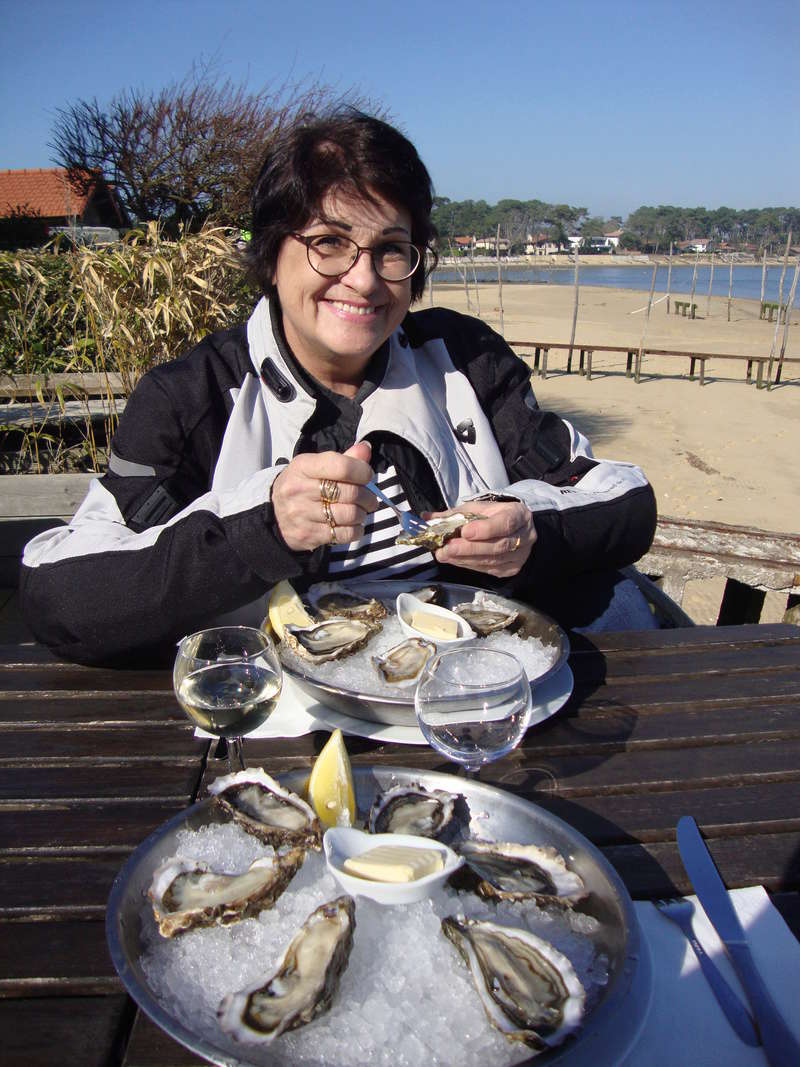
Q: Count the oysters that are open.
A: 12